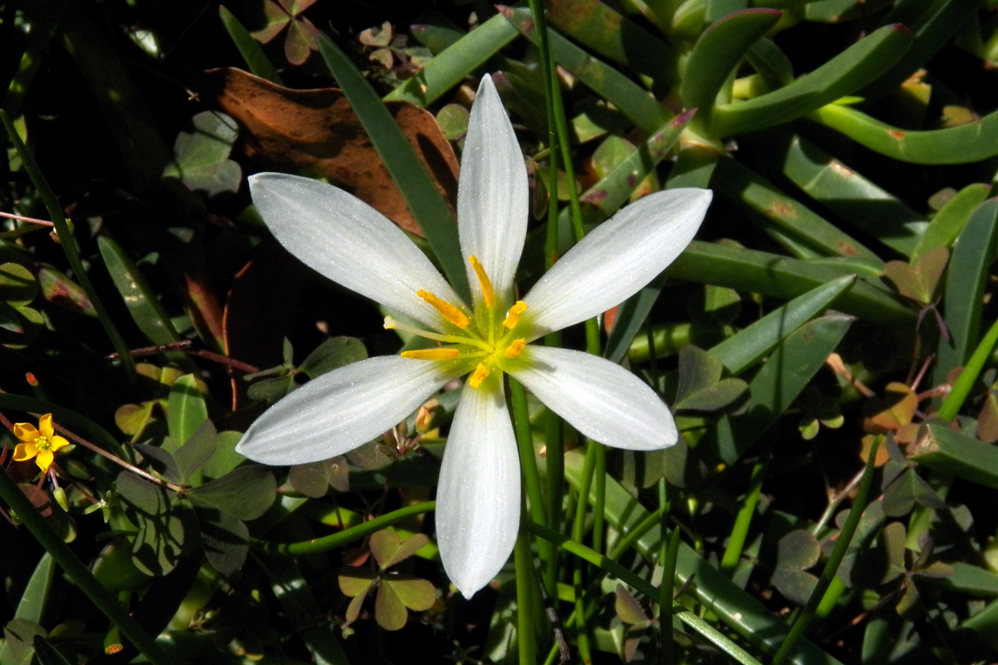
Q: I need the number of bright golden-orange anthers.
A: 6